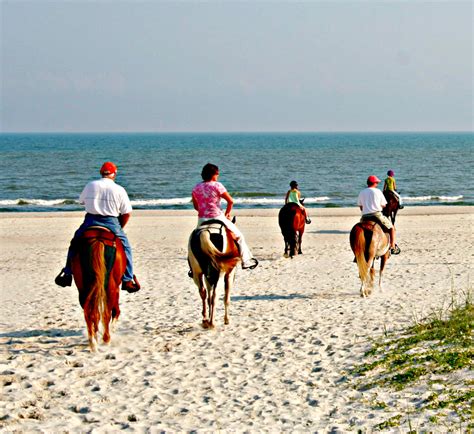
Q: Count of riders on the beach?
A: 5